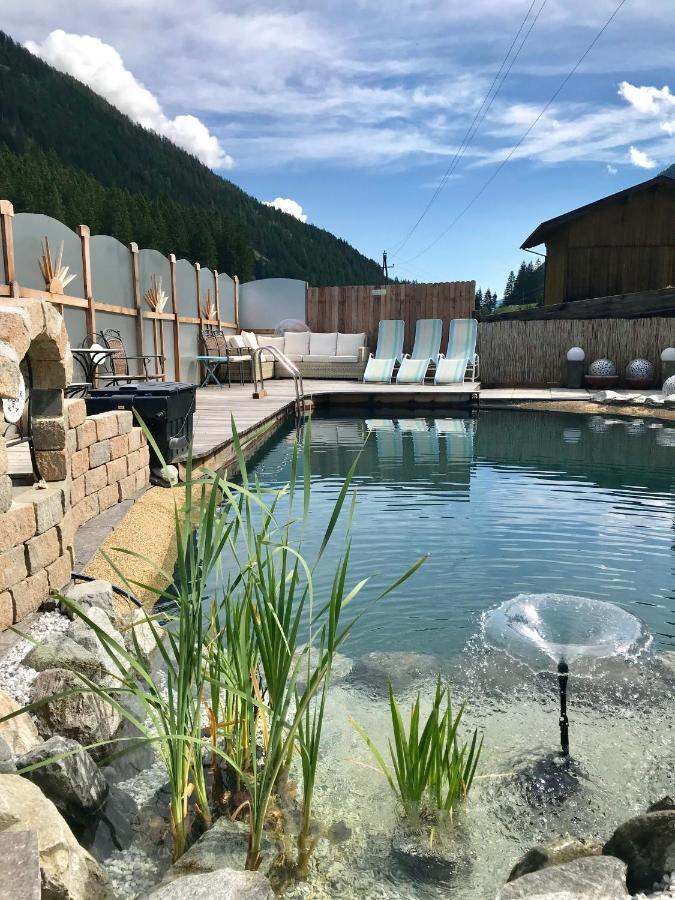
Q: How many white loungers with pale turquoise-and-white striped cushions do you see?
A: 3